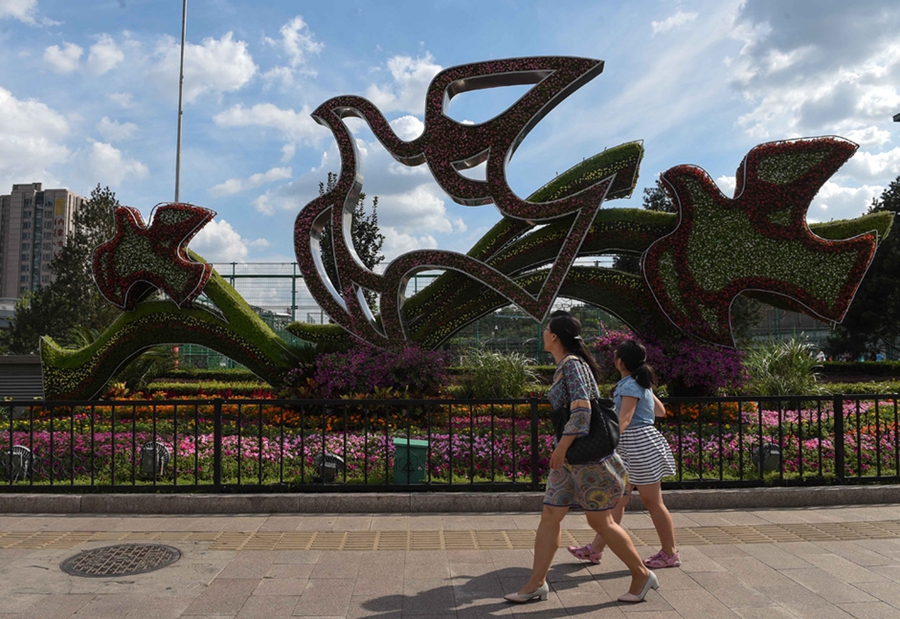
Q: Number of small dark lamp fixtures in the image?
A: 4